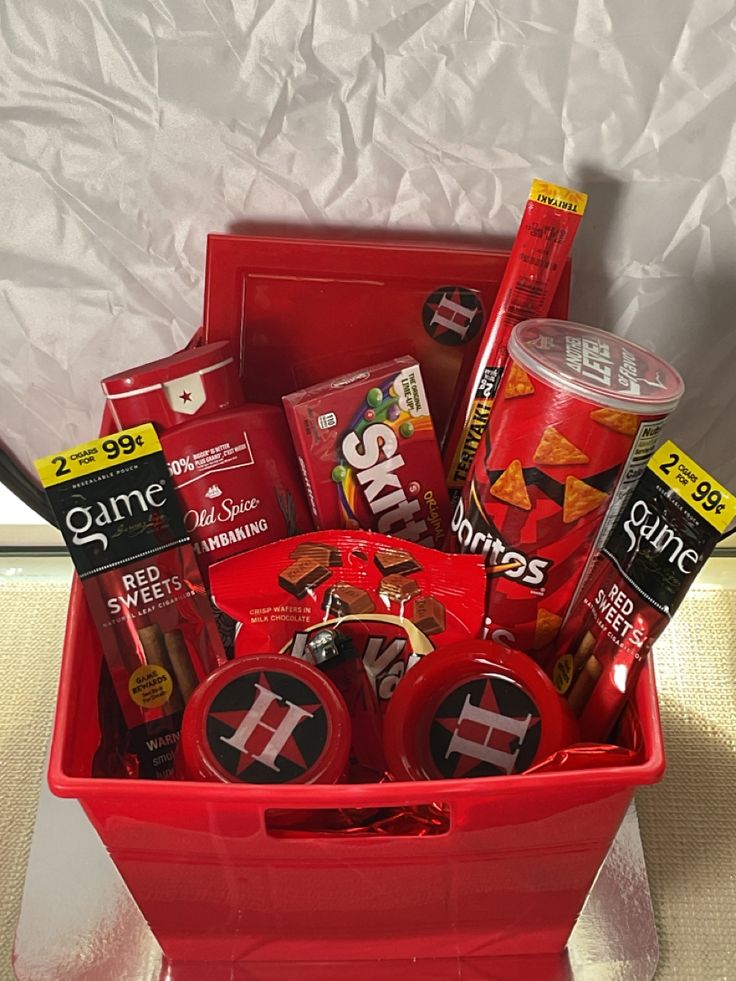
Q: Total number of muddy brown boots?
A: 0